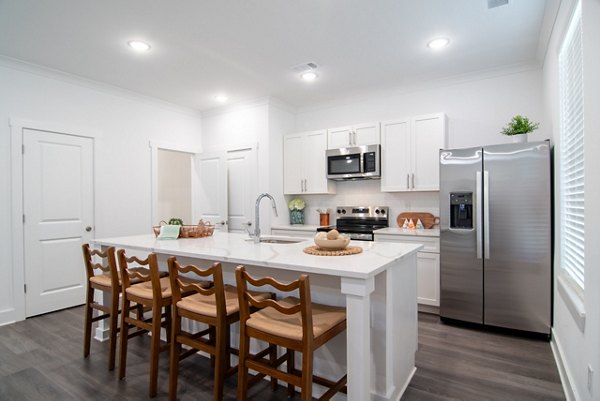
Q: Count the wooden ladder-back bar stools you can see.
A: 4